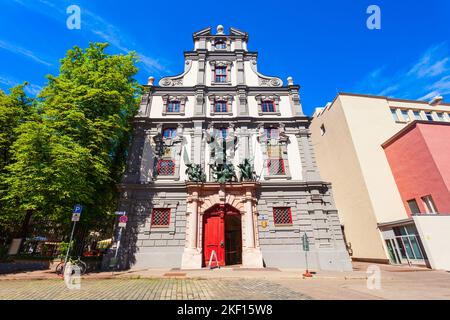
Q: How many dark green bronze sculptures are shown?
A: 3